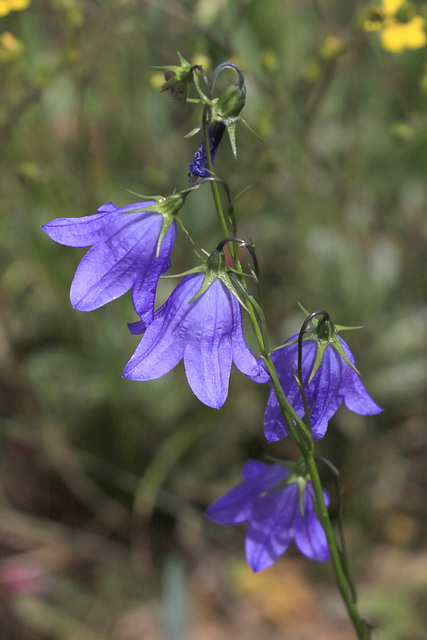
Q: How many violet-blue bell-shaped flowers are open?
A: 4